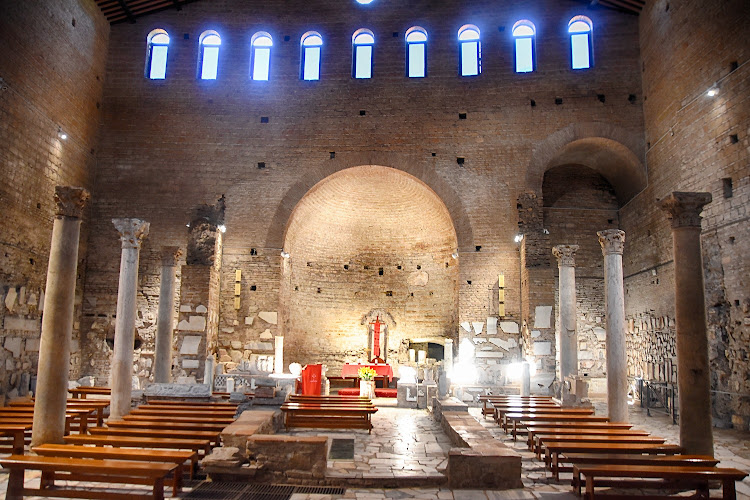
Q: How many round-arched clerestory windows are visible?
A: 9